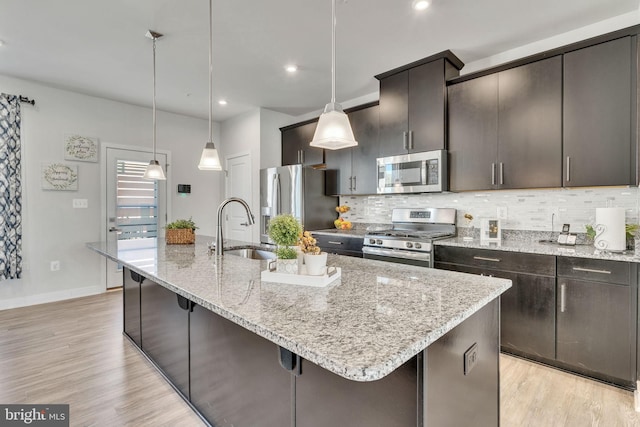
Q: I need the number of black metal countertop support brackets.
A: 3